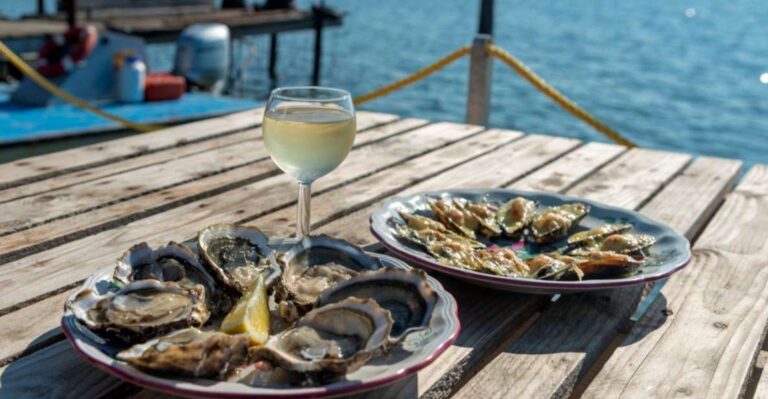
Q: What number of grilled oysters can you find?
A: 12